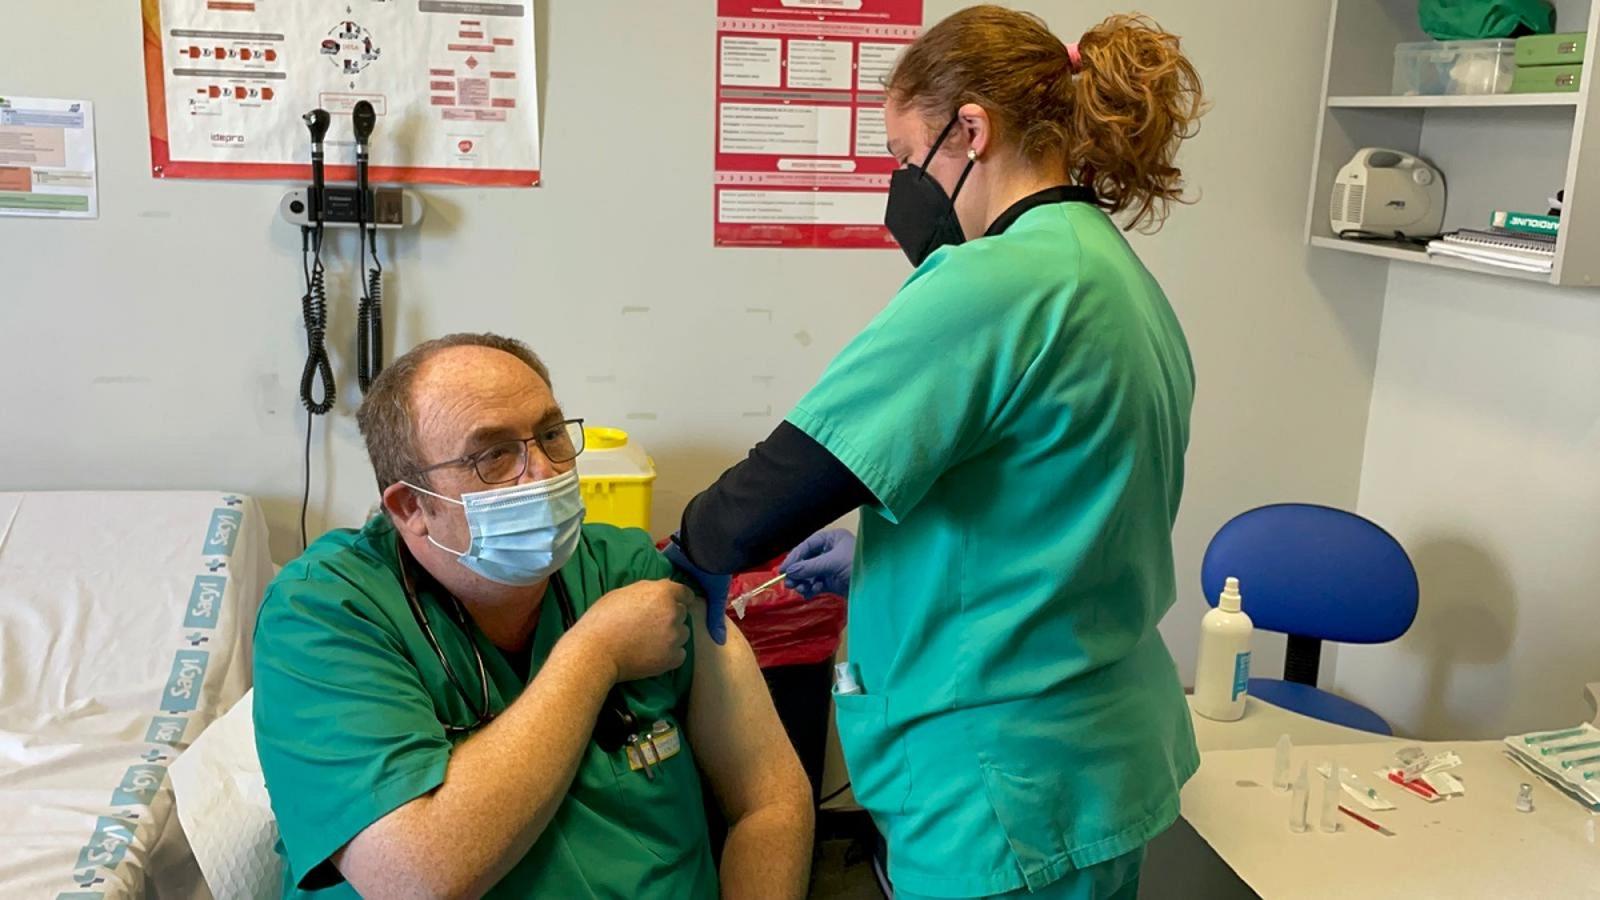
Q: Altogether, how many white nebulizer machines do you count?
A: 1